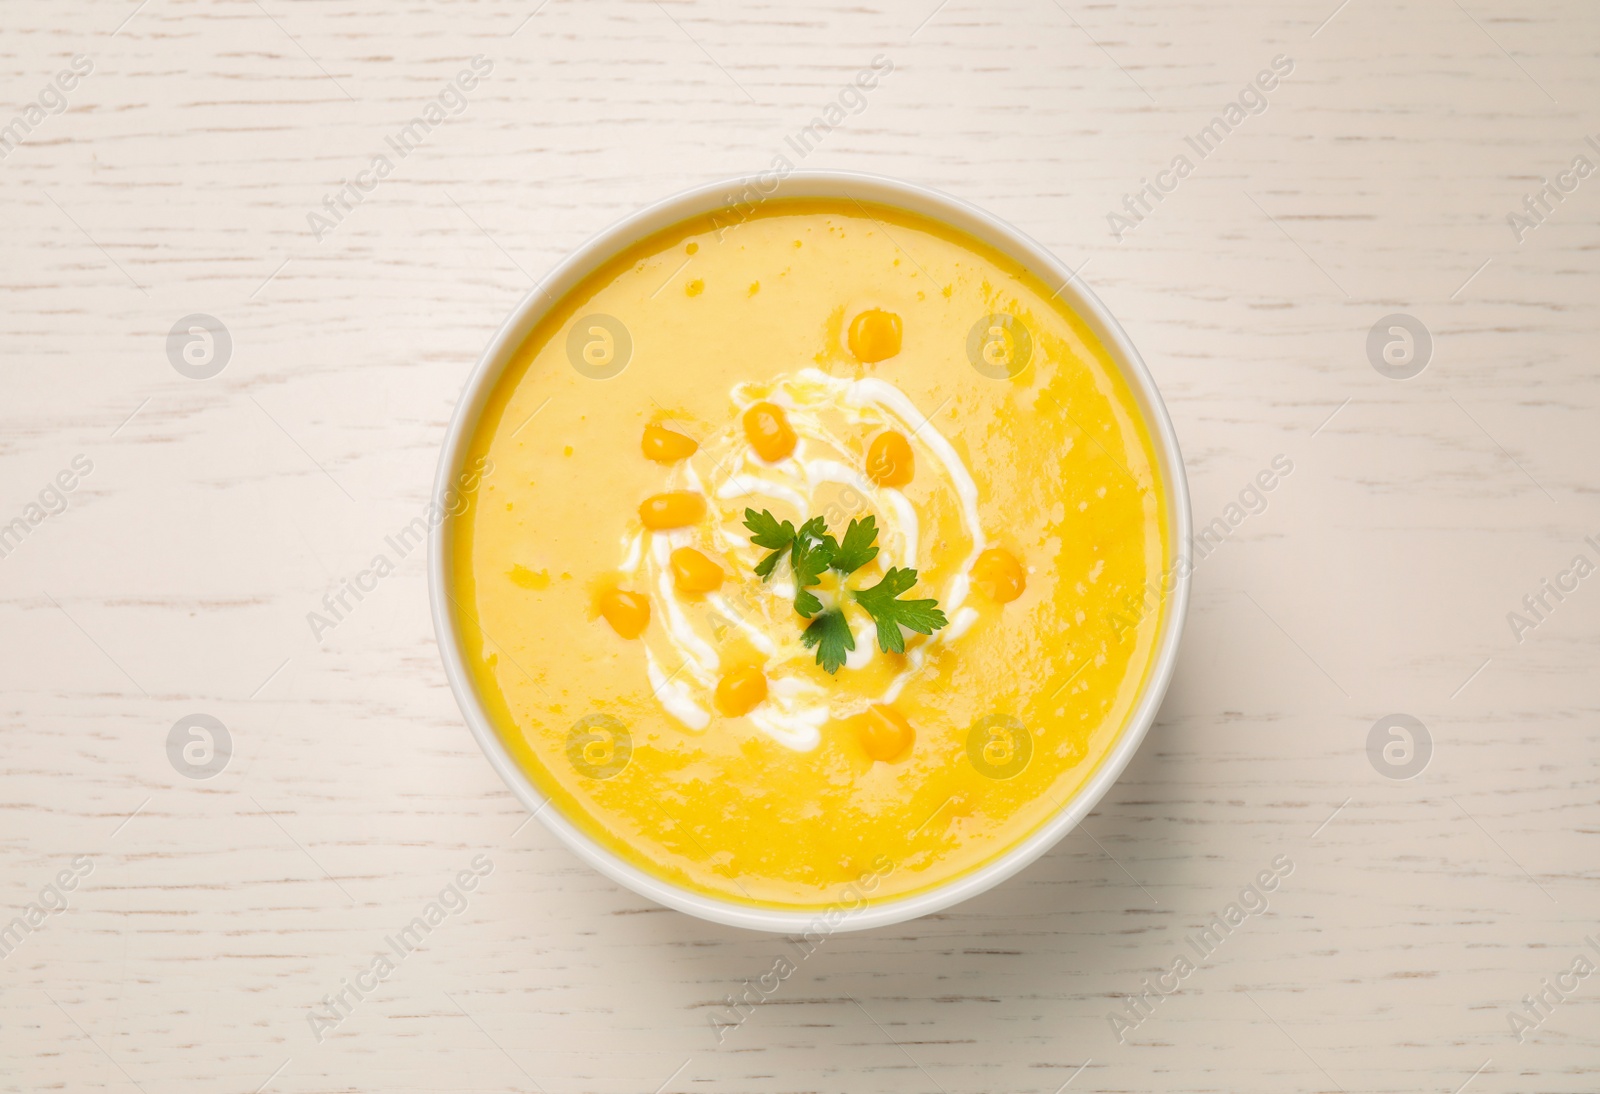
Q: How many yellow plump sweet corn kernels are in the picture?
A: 10